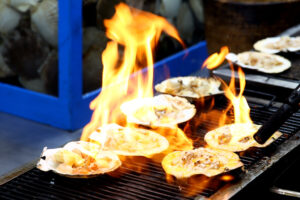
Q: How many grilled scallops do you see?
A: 8